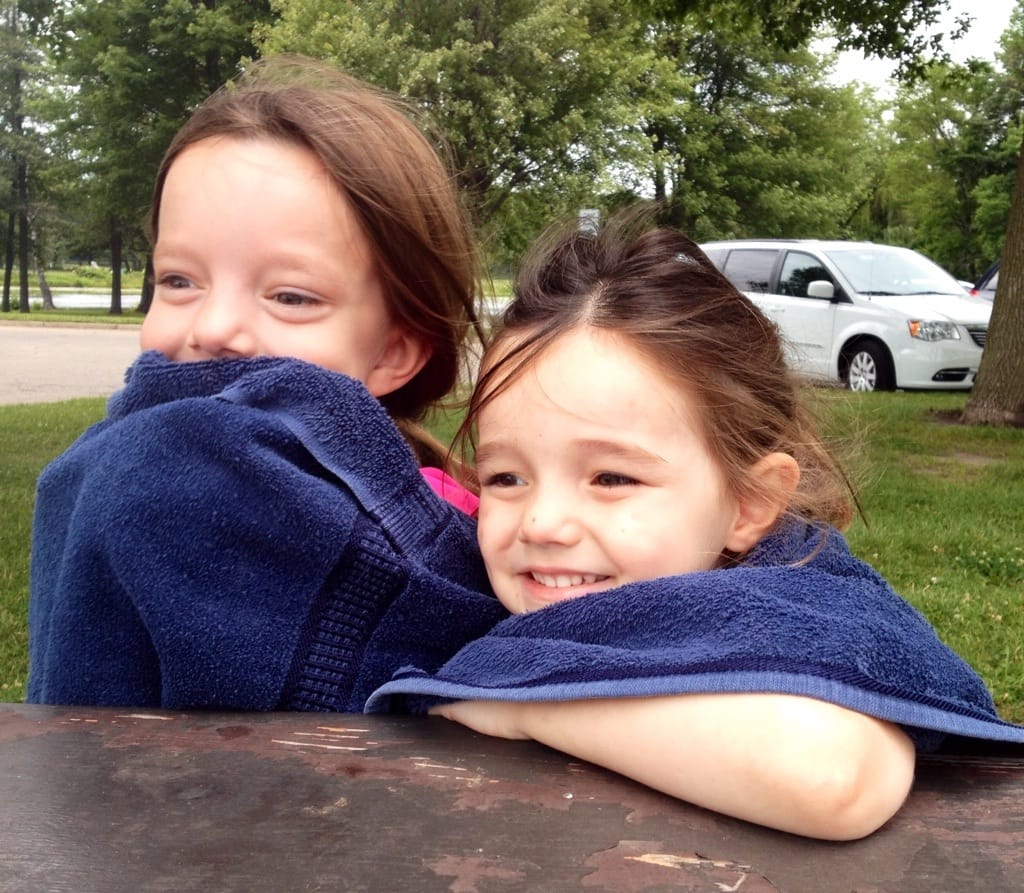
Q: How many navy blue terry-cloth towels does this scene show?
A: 2